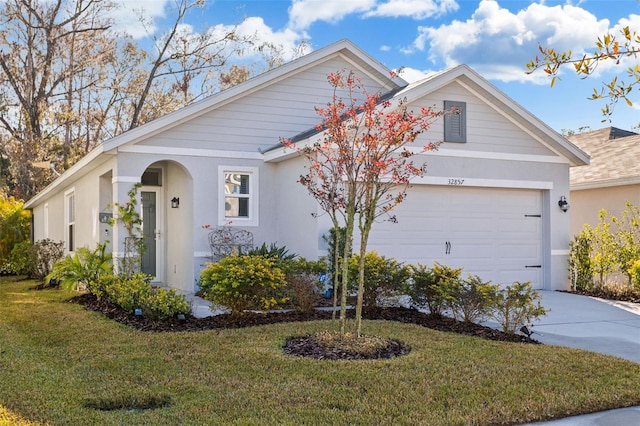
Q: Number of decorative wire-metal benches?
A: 1